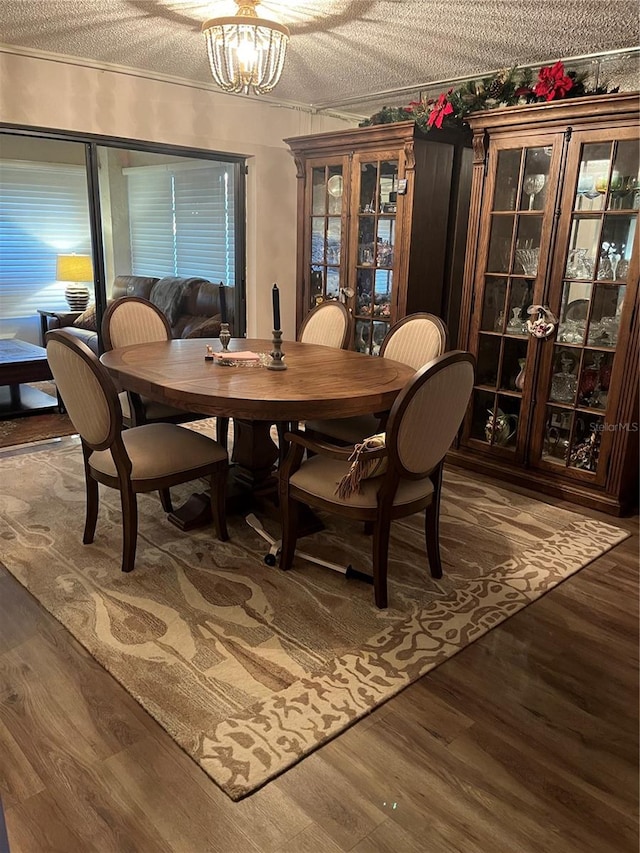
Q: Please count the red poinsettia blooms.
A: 2